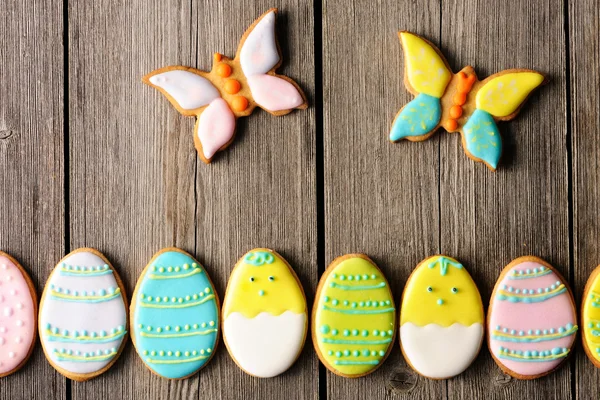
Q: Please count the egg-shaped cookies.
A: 8